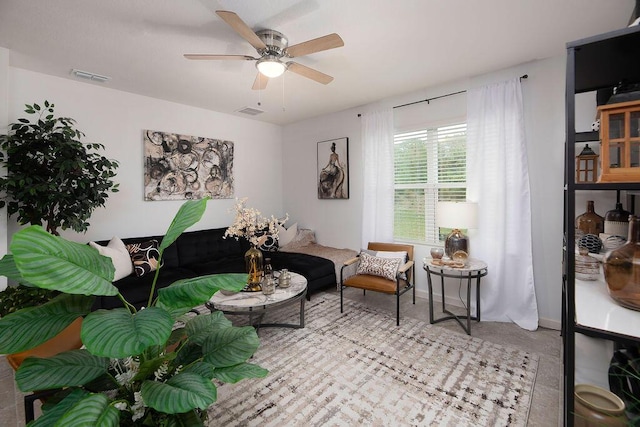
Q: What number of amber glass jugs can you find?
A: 2